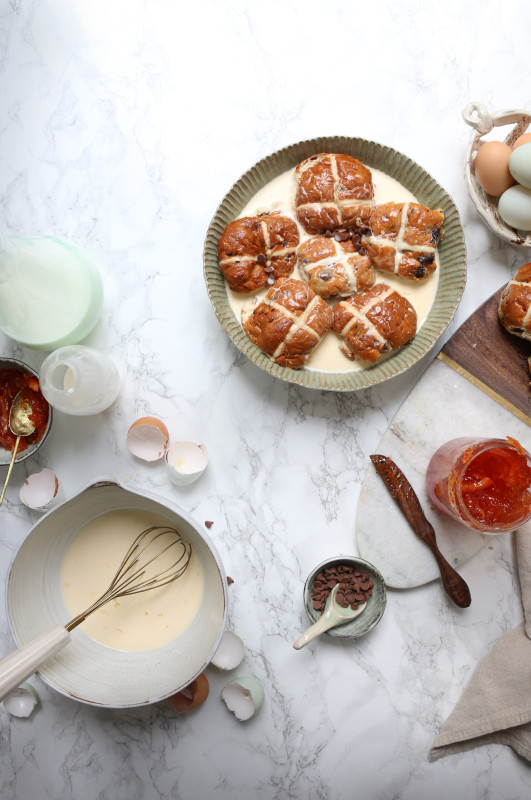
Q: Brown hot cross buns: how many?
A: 7